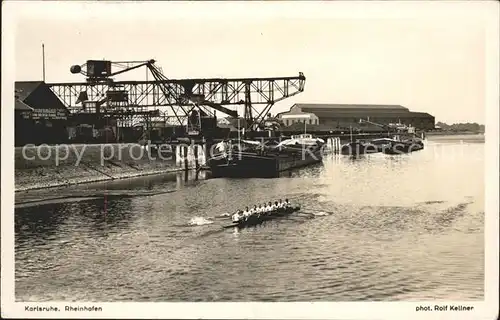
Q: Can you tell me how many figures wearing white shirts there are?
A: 9